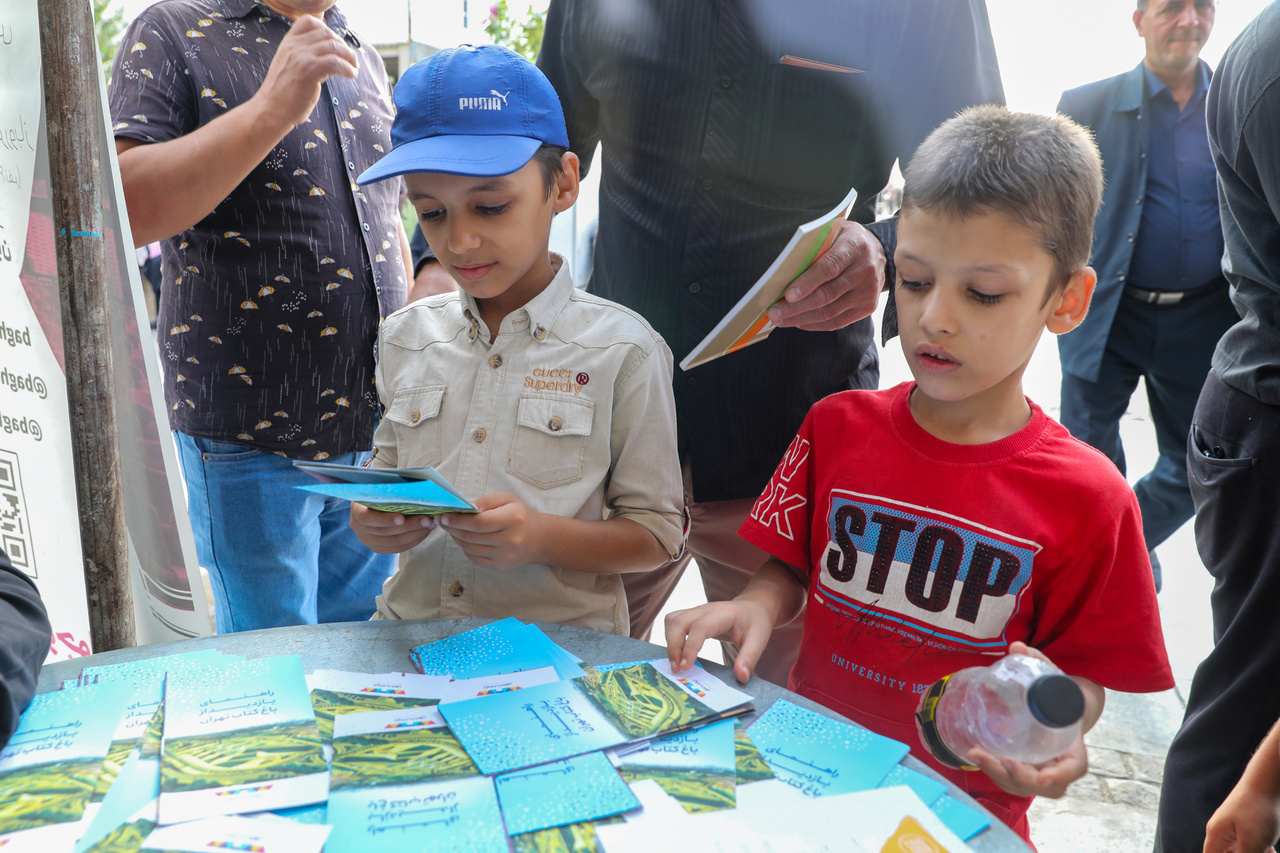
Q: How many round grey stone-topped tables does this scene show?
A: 1